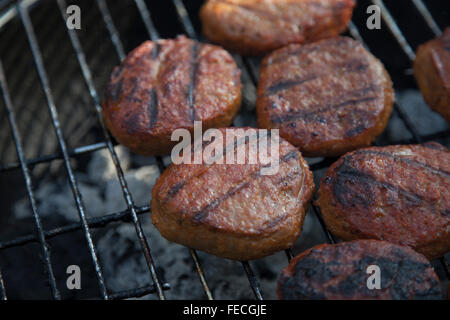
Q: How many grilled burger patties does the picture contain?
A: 7